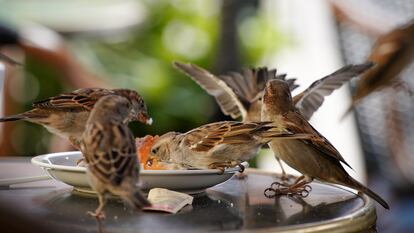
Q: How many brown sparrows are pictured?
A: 6